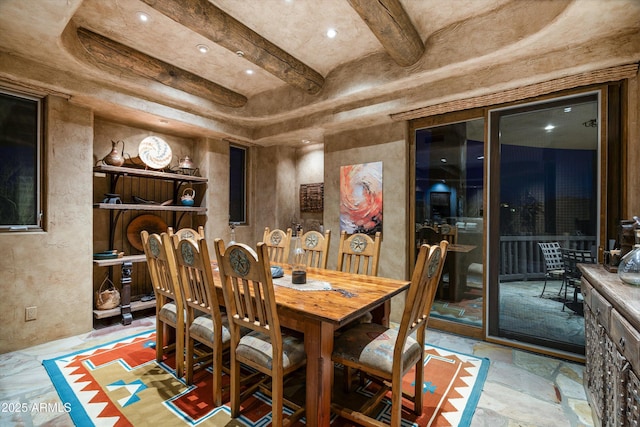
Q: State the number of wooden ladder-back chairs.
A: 8